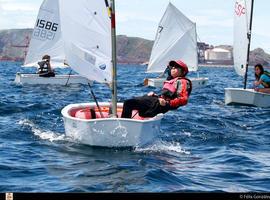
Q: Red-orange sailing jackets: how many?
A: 1